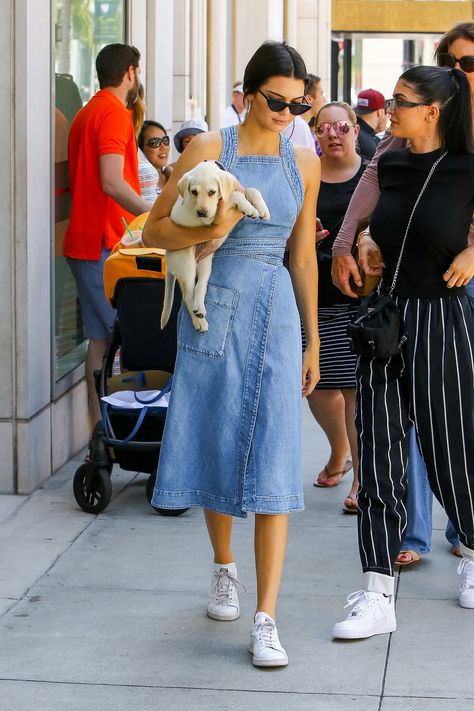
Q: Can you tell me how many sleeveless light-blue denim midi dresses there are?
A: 1